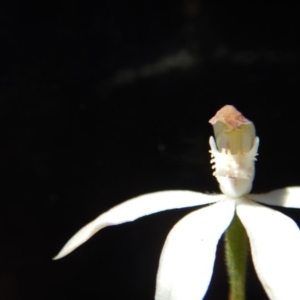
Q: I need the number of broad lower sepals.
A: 2